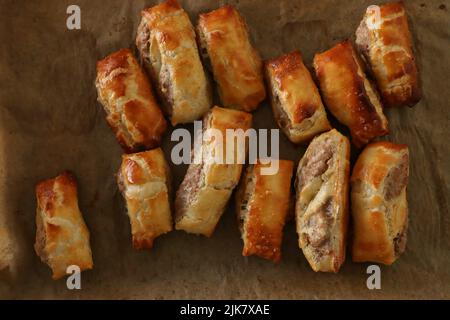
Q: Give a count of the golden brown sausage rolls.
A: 12